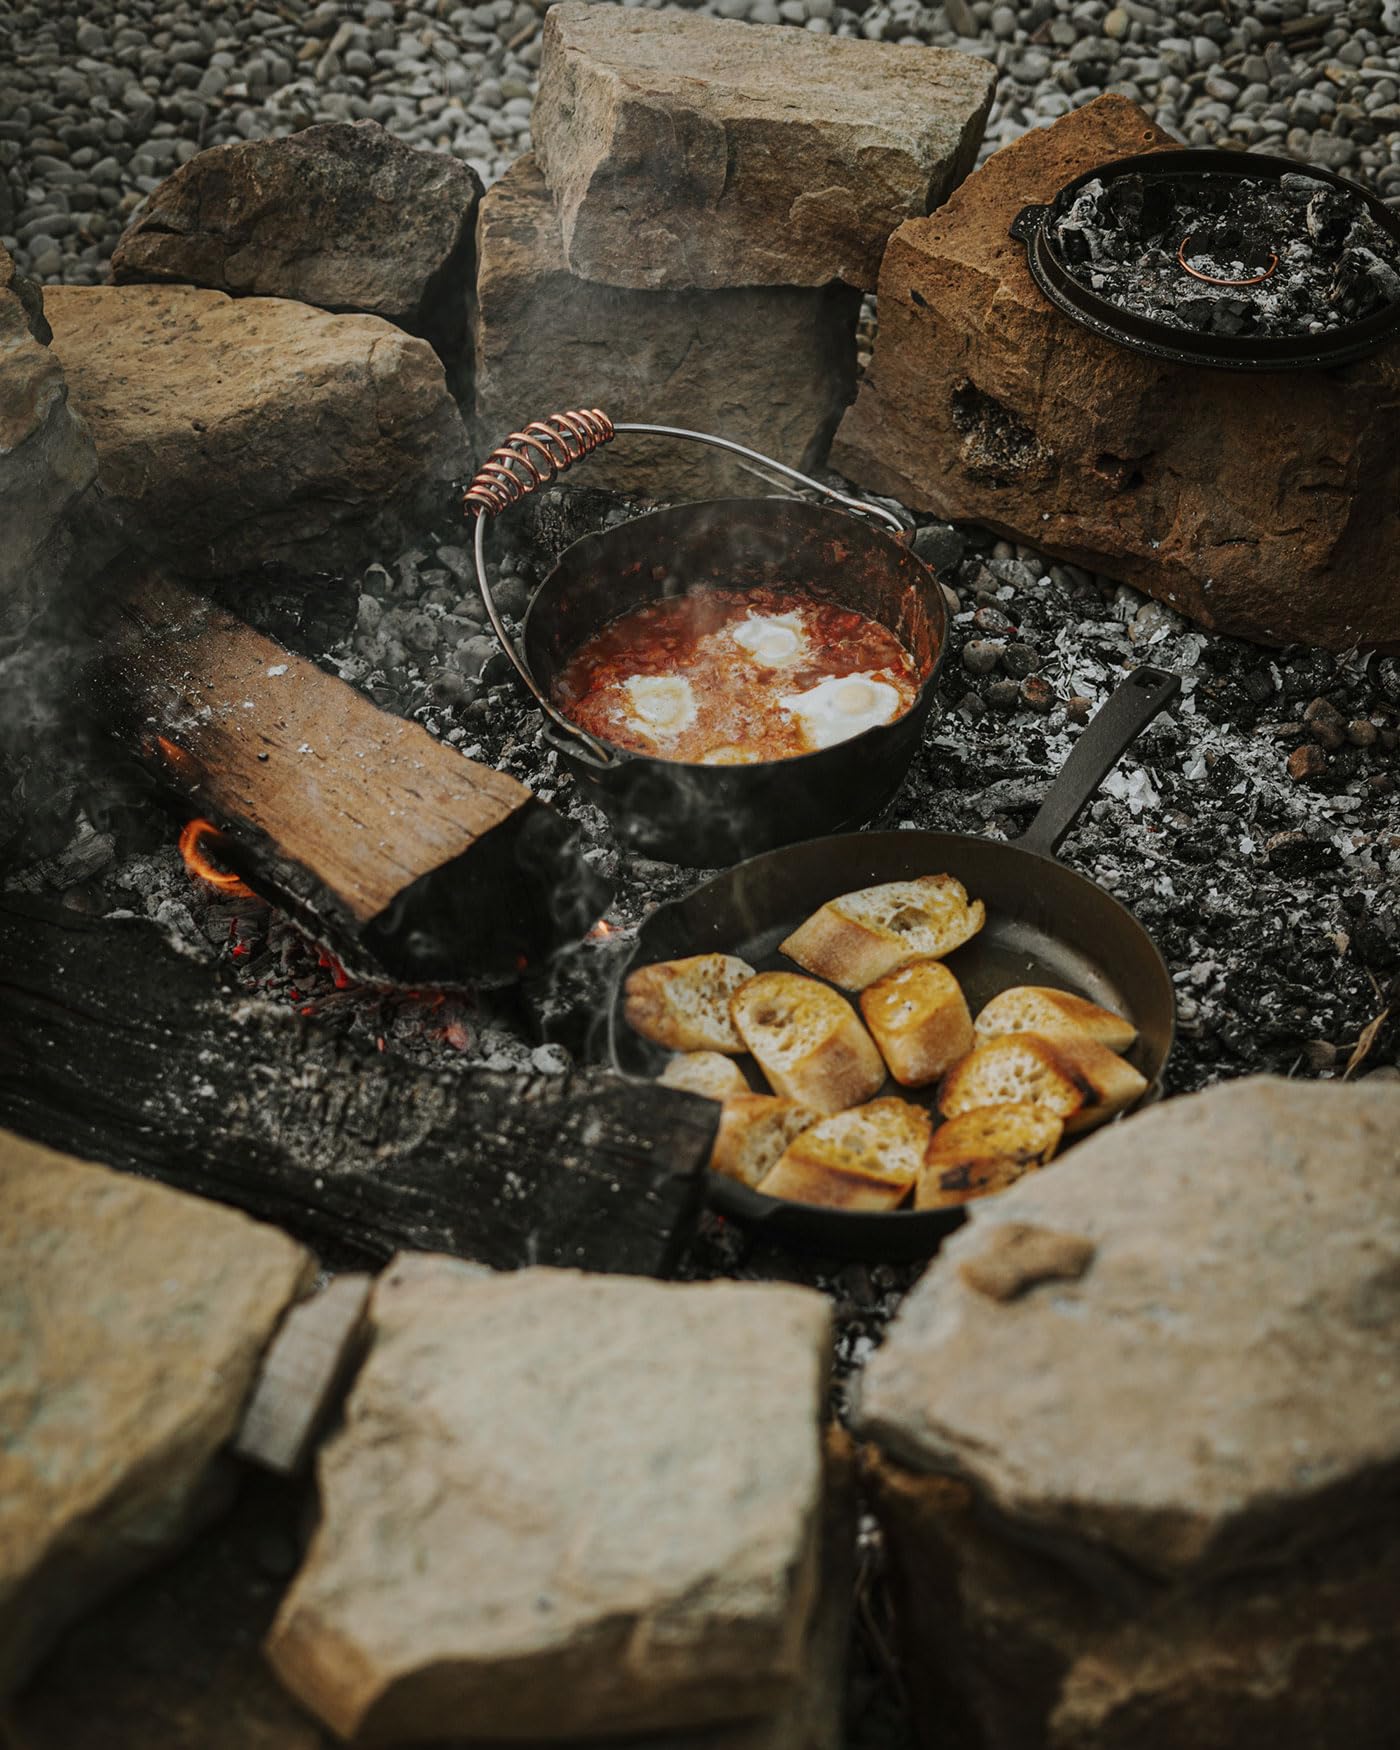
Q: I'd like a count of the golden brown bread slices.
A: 10